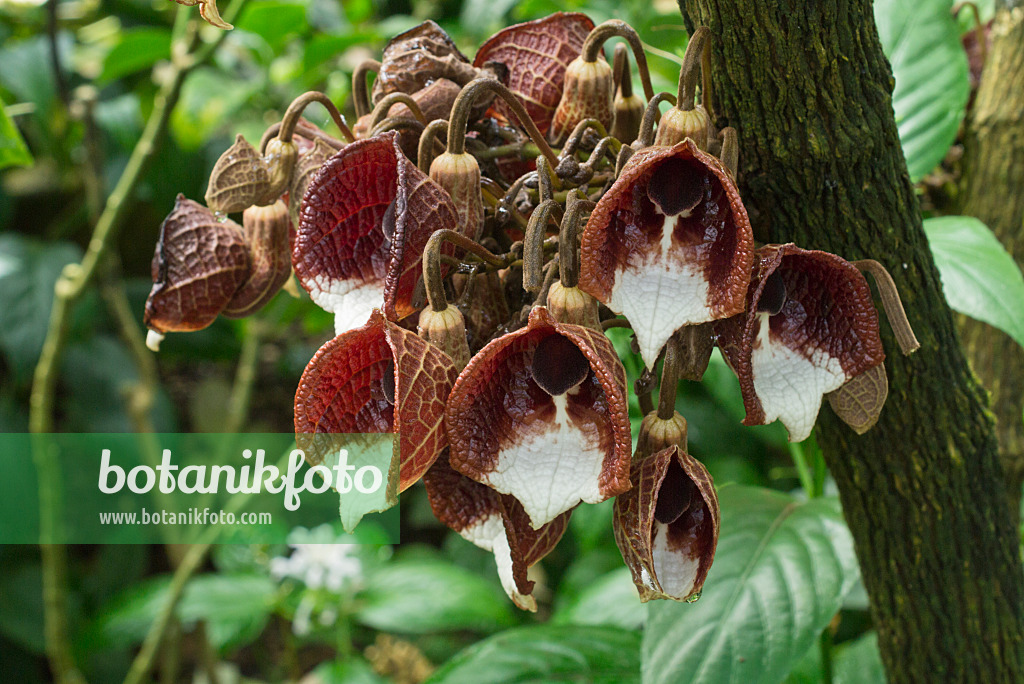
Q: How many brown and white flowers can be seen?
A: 7